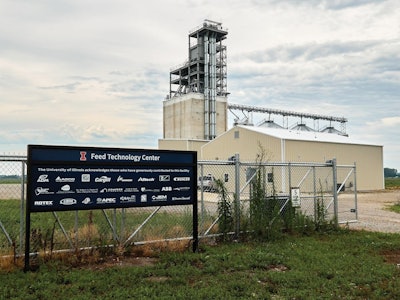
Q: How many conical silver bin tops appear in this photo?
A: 3